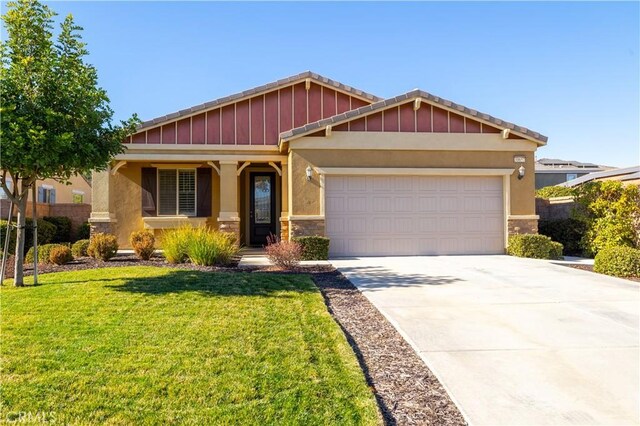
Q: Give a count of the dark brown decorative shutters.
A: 2